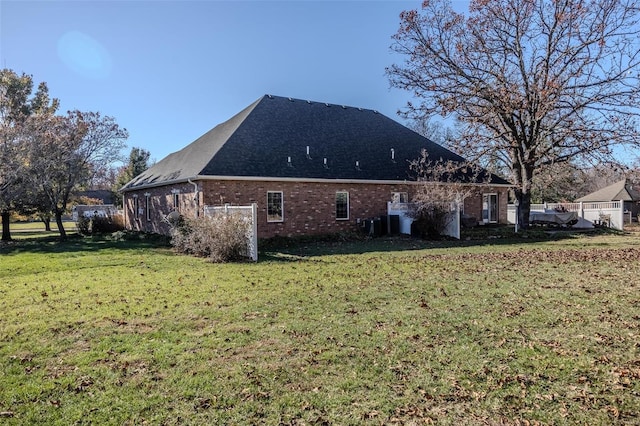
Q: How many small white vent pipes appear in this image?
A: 5